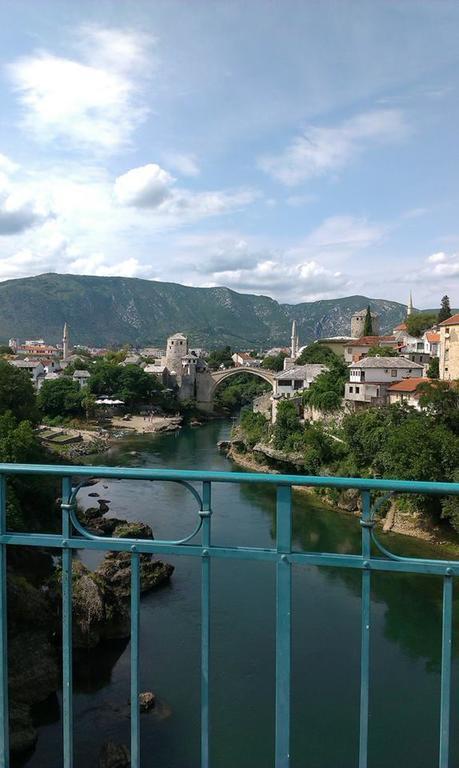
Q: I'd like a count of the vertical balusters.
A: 7